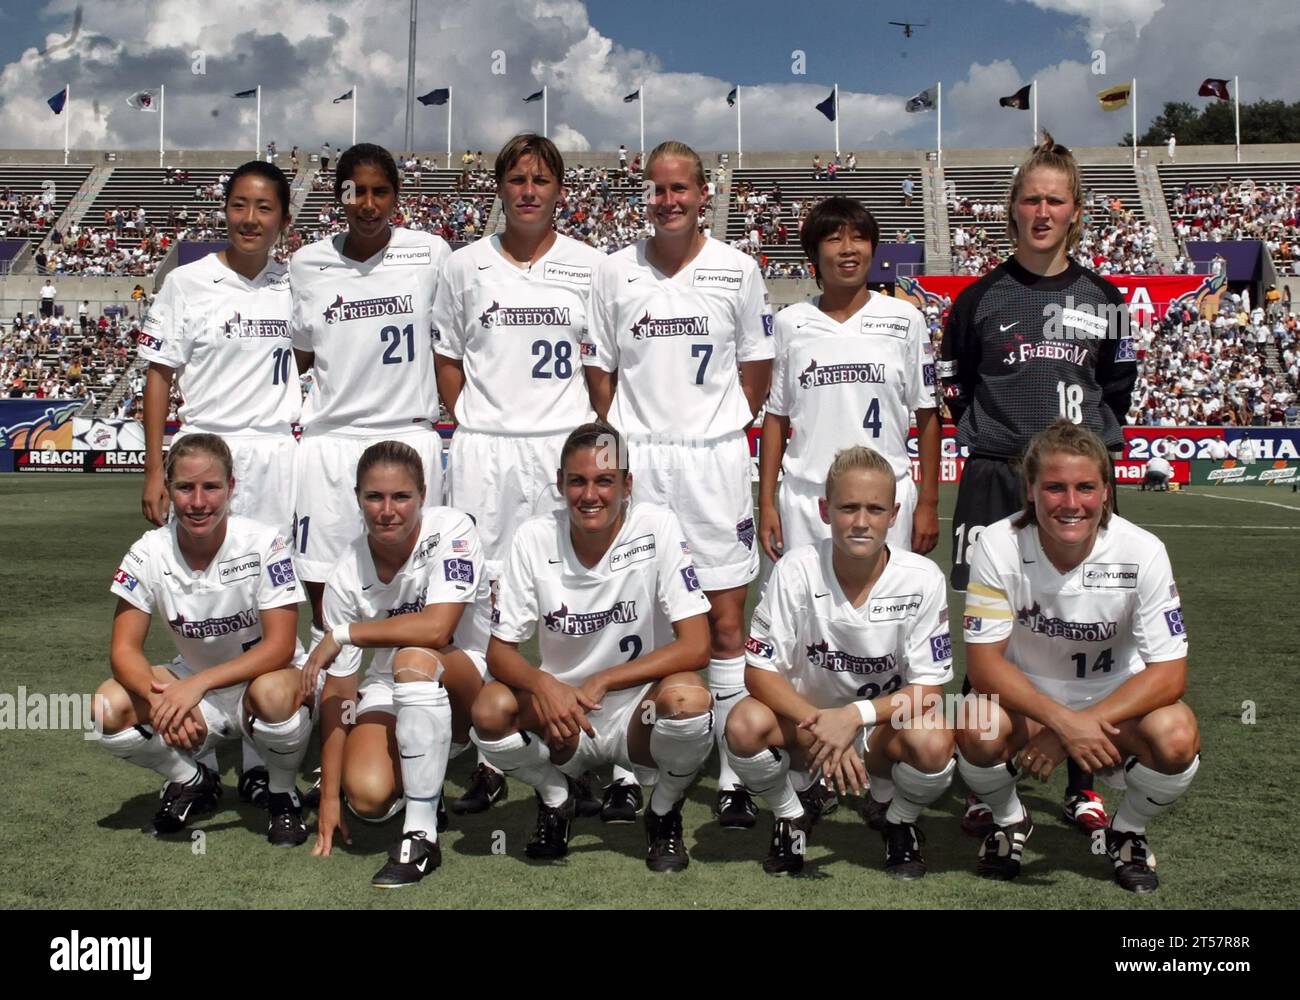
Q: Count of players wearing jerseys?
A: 11